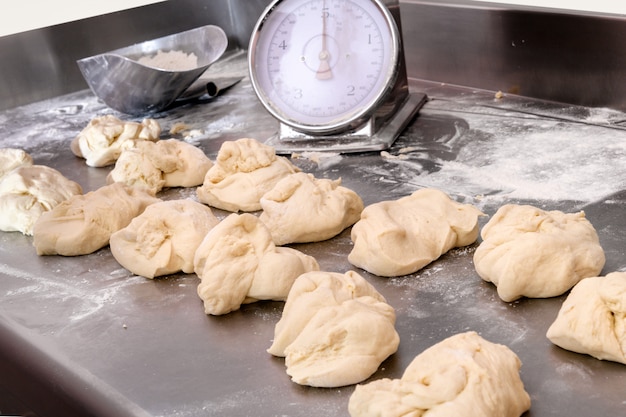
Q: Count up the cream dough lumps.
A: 14